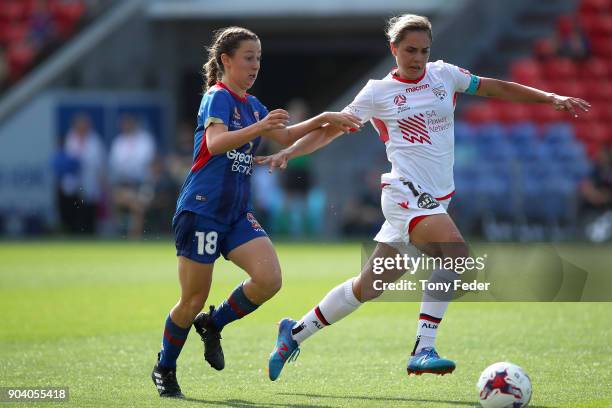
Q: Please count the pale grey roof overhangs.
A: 1